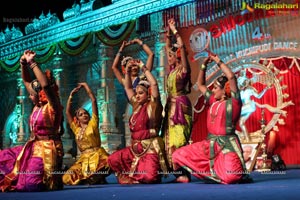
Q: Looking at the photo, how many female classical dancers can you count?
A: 6